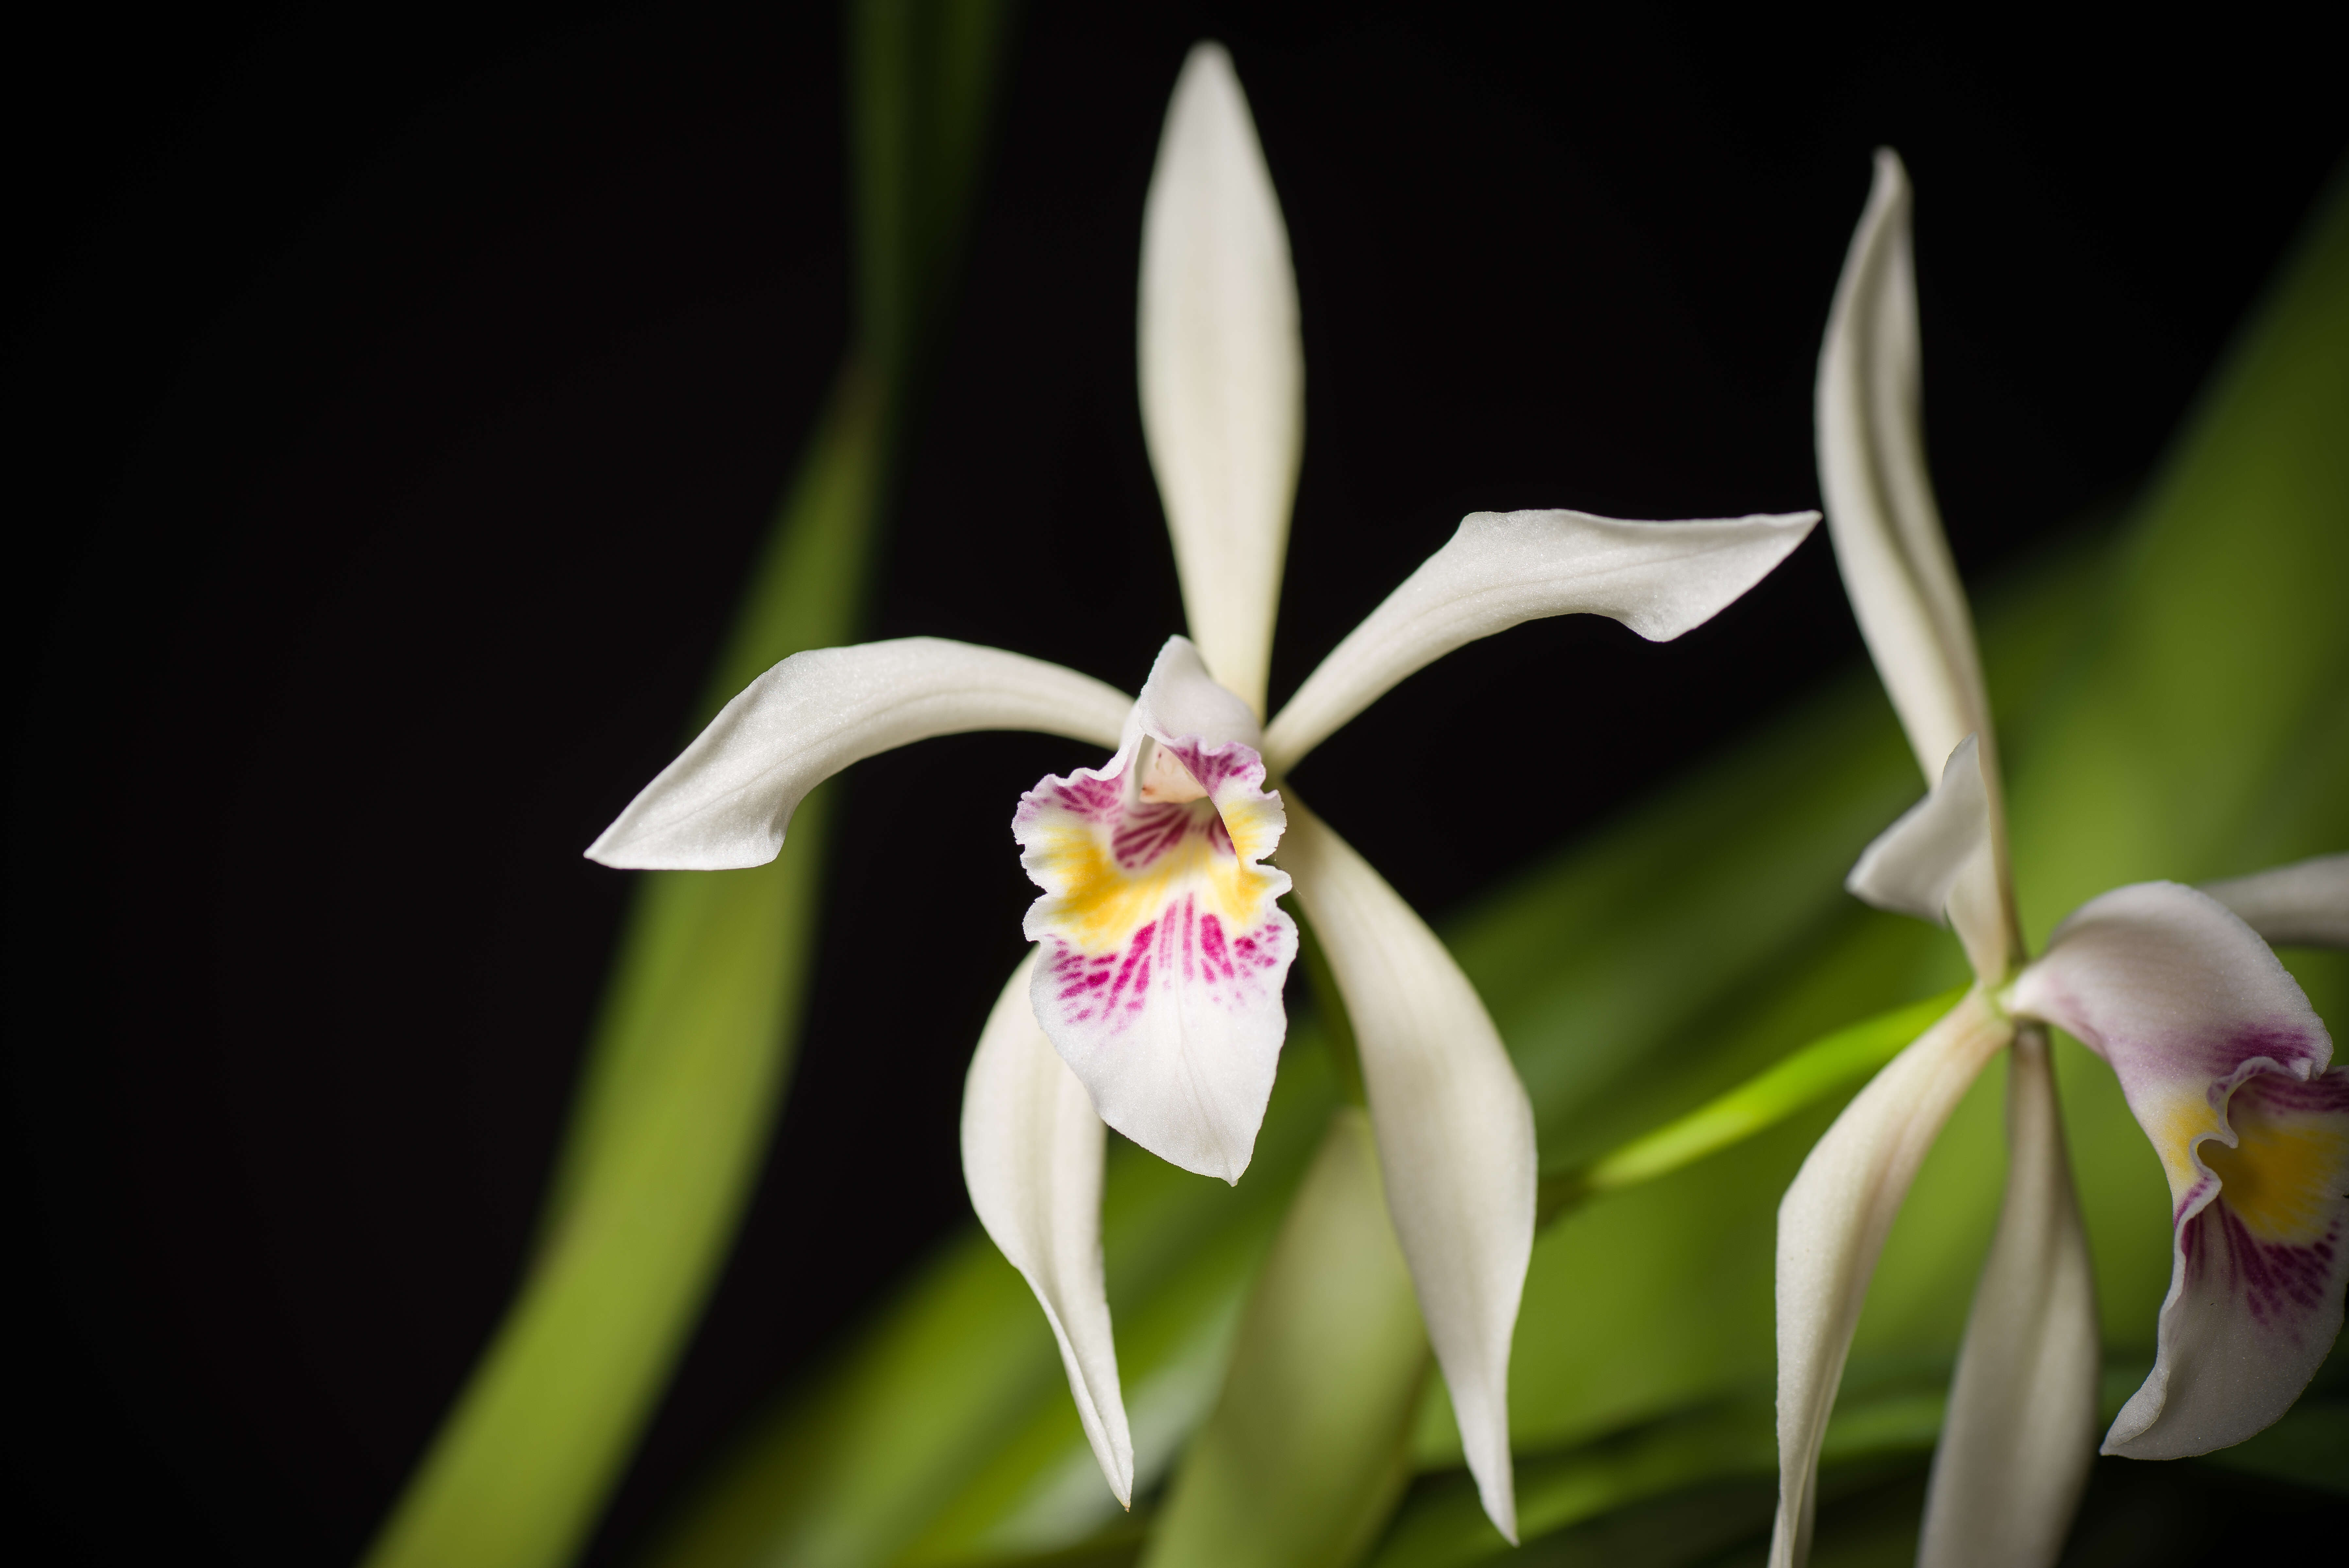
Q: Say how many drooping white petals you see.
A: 4